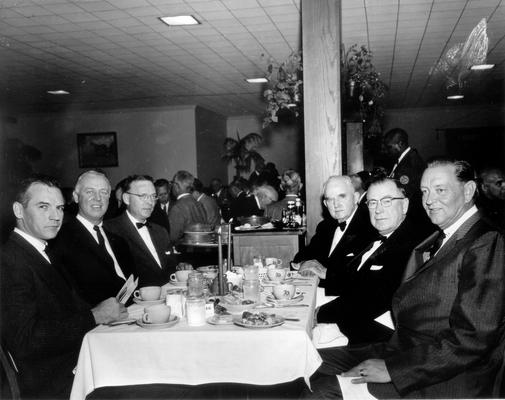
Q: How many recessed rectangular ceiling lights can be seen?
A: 5